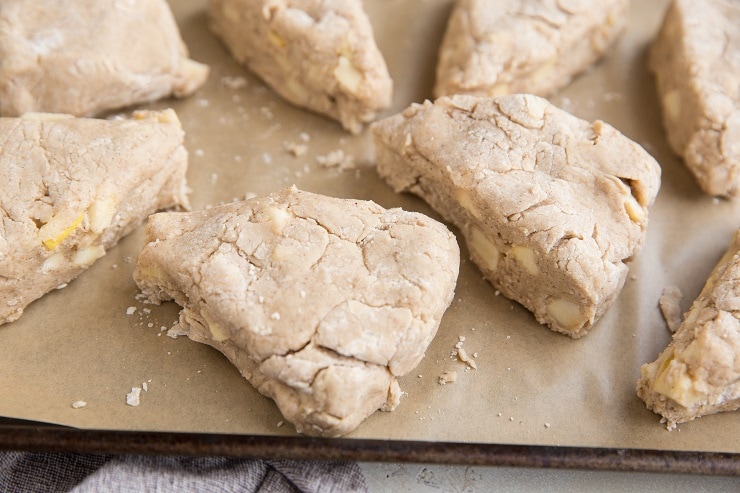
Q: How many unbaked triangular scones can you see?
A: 8